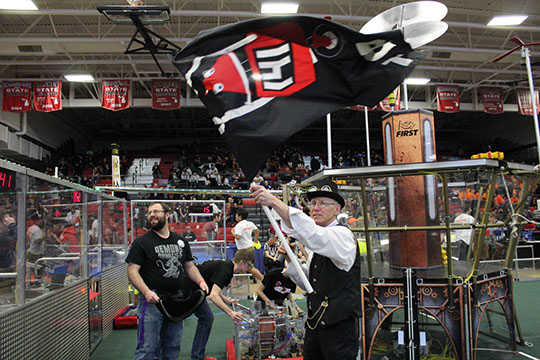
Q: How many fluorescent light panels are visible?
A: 5